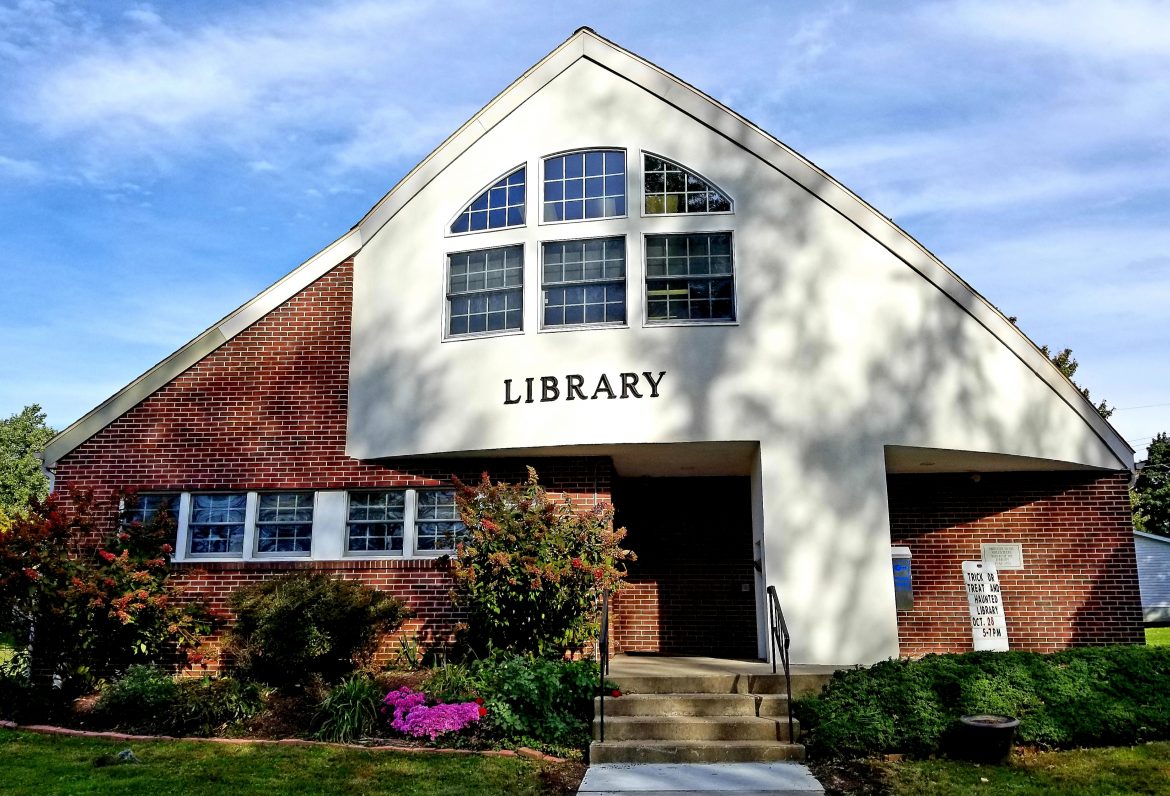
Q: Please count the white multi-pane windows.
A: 11